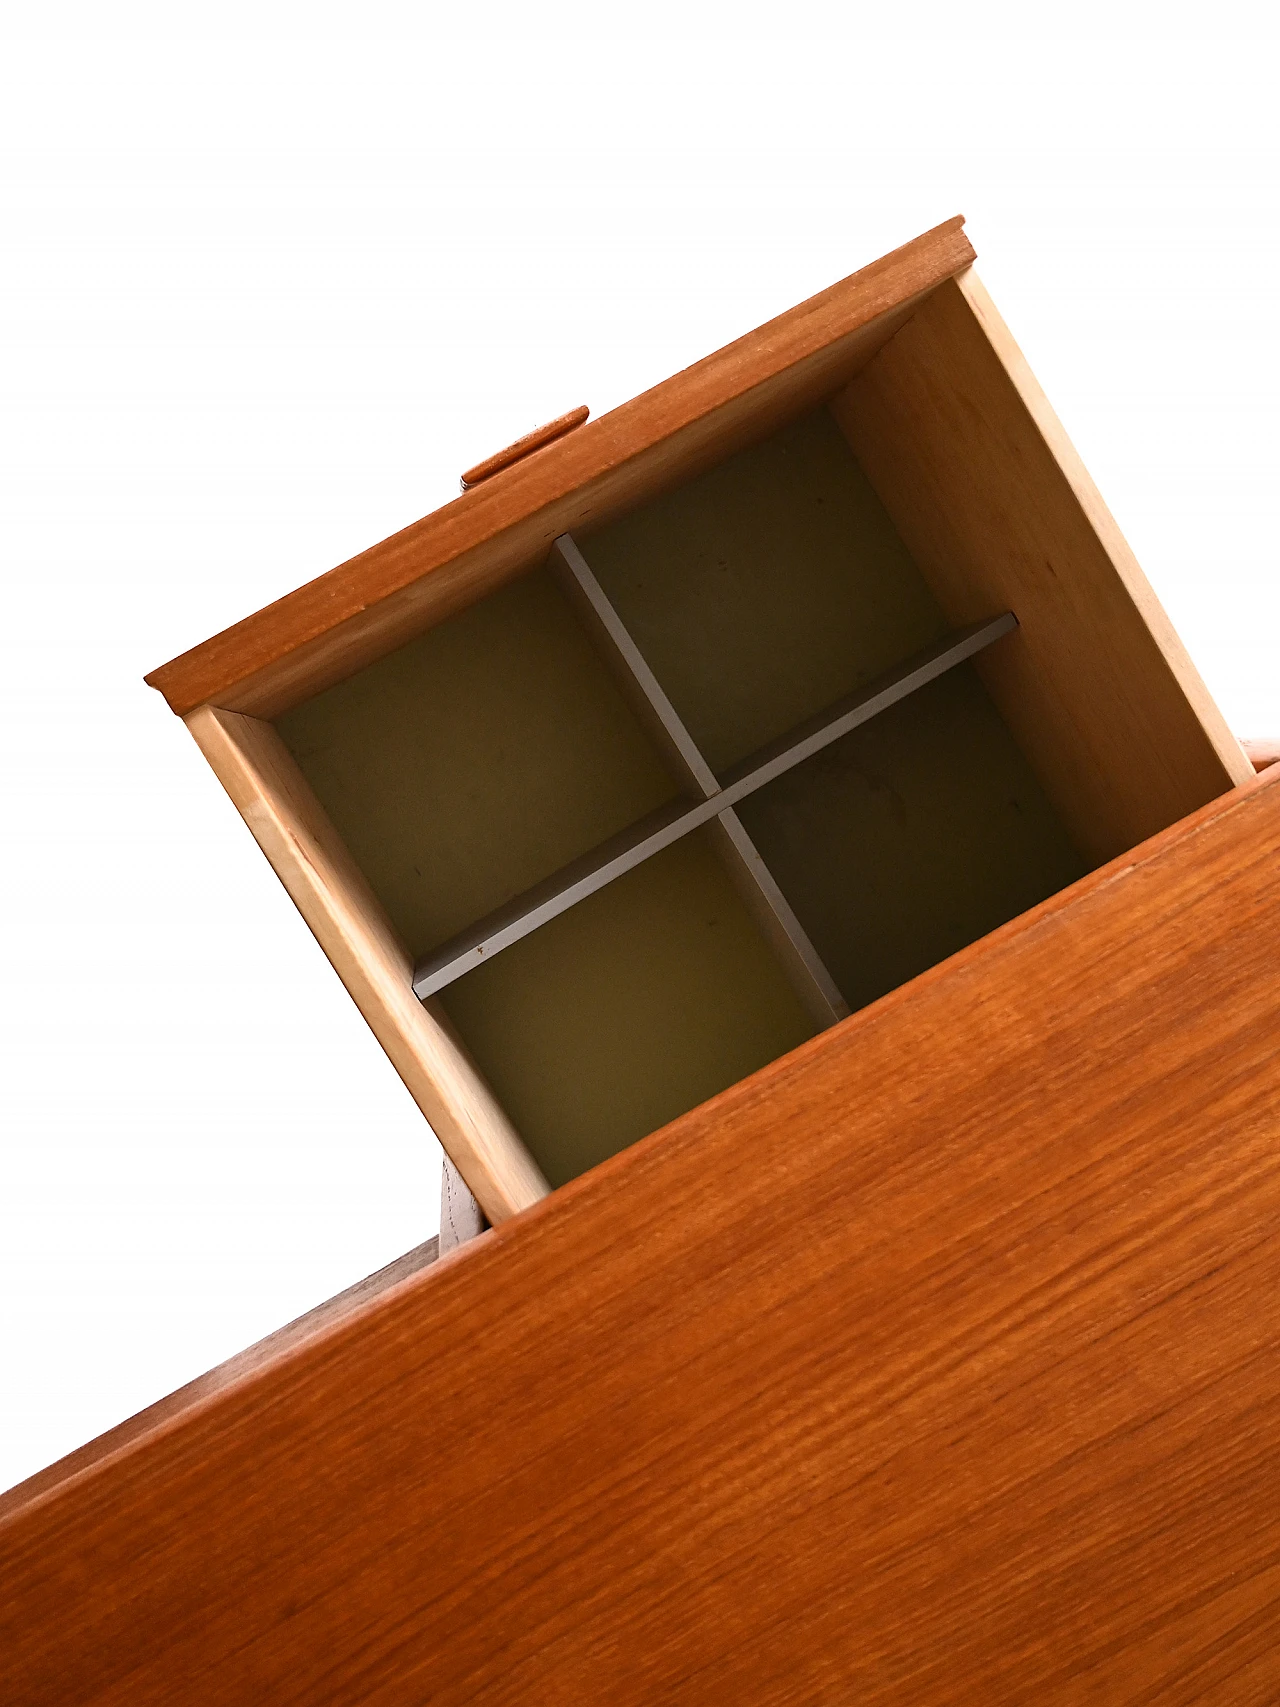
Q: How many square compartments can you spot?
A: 4